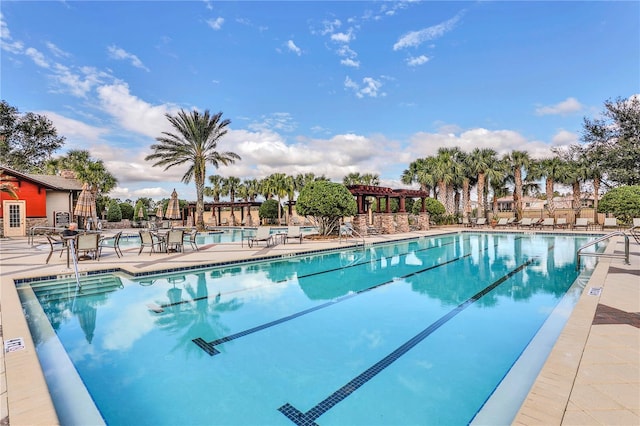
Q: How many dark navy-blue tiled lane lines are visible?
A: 3